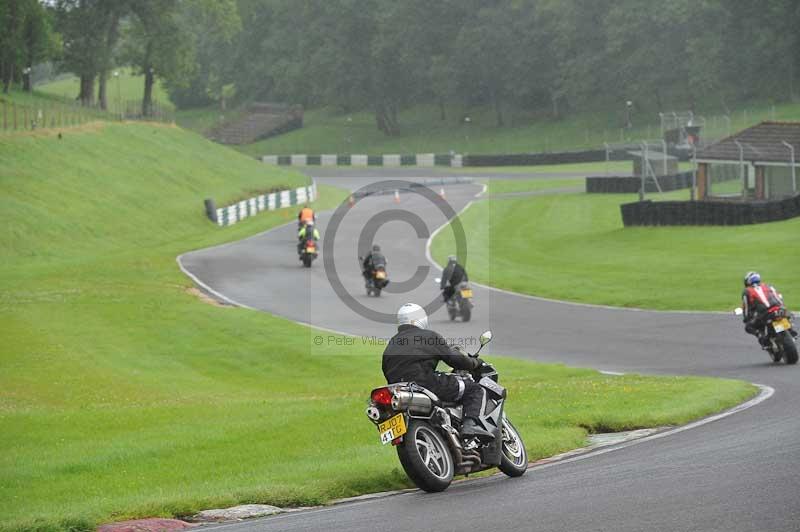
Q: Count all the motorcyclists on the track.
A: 6